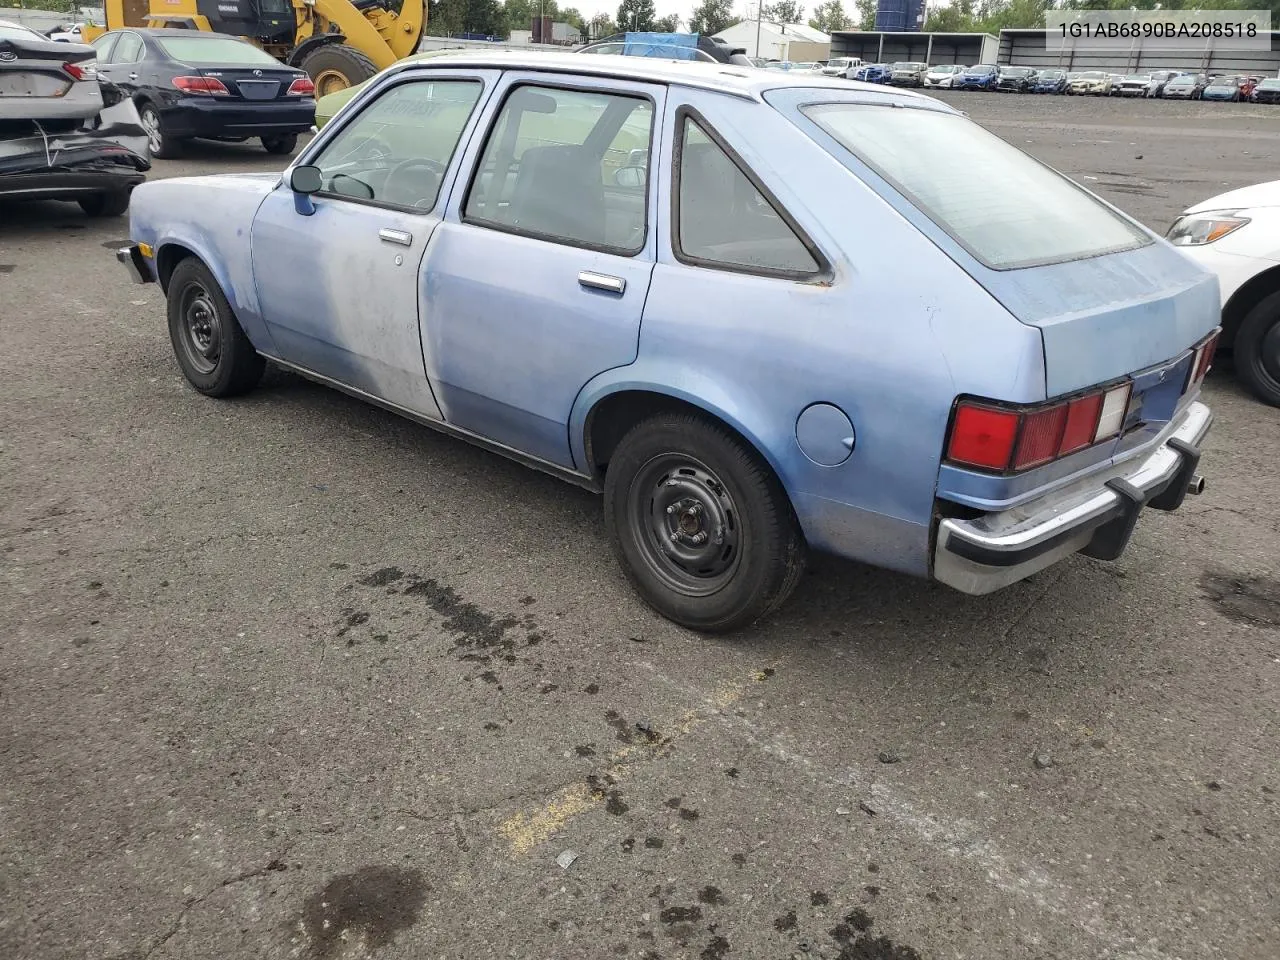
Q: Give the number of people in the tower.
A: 0